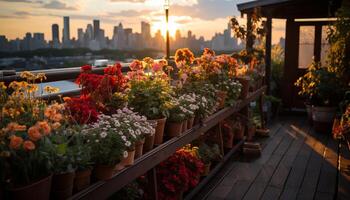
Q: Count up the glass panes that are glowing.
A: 2